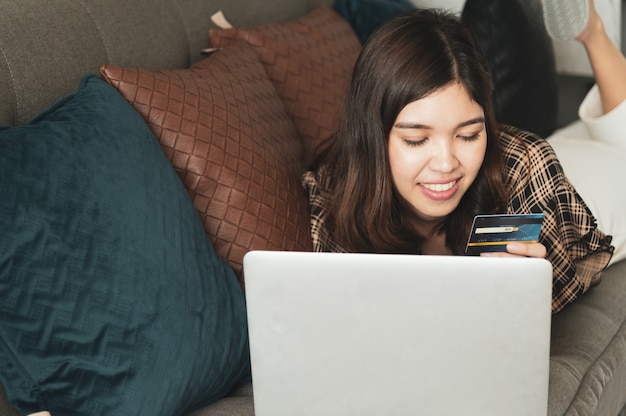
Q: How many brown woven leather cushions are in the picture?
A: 2